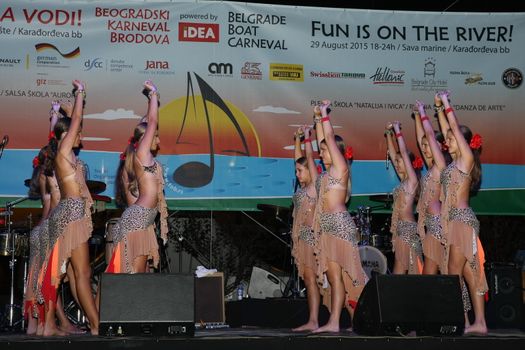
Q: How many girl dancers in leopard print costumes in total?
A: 10